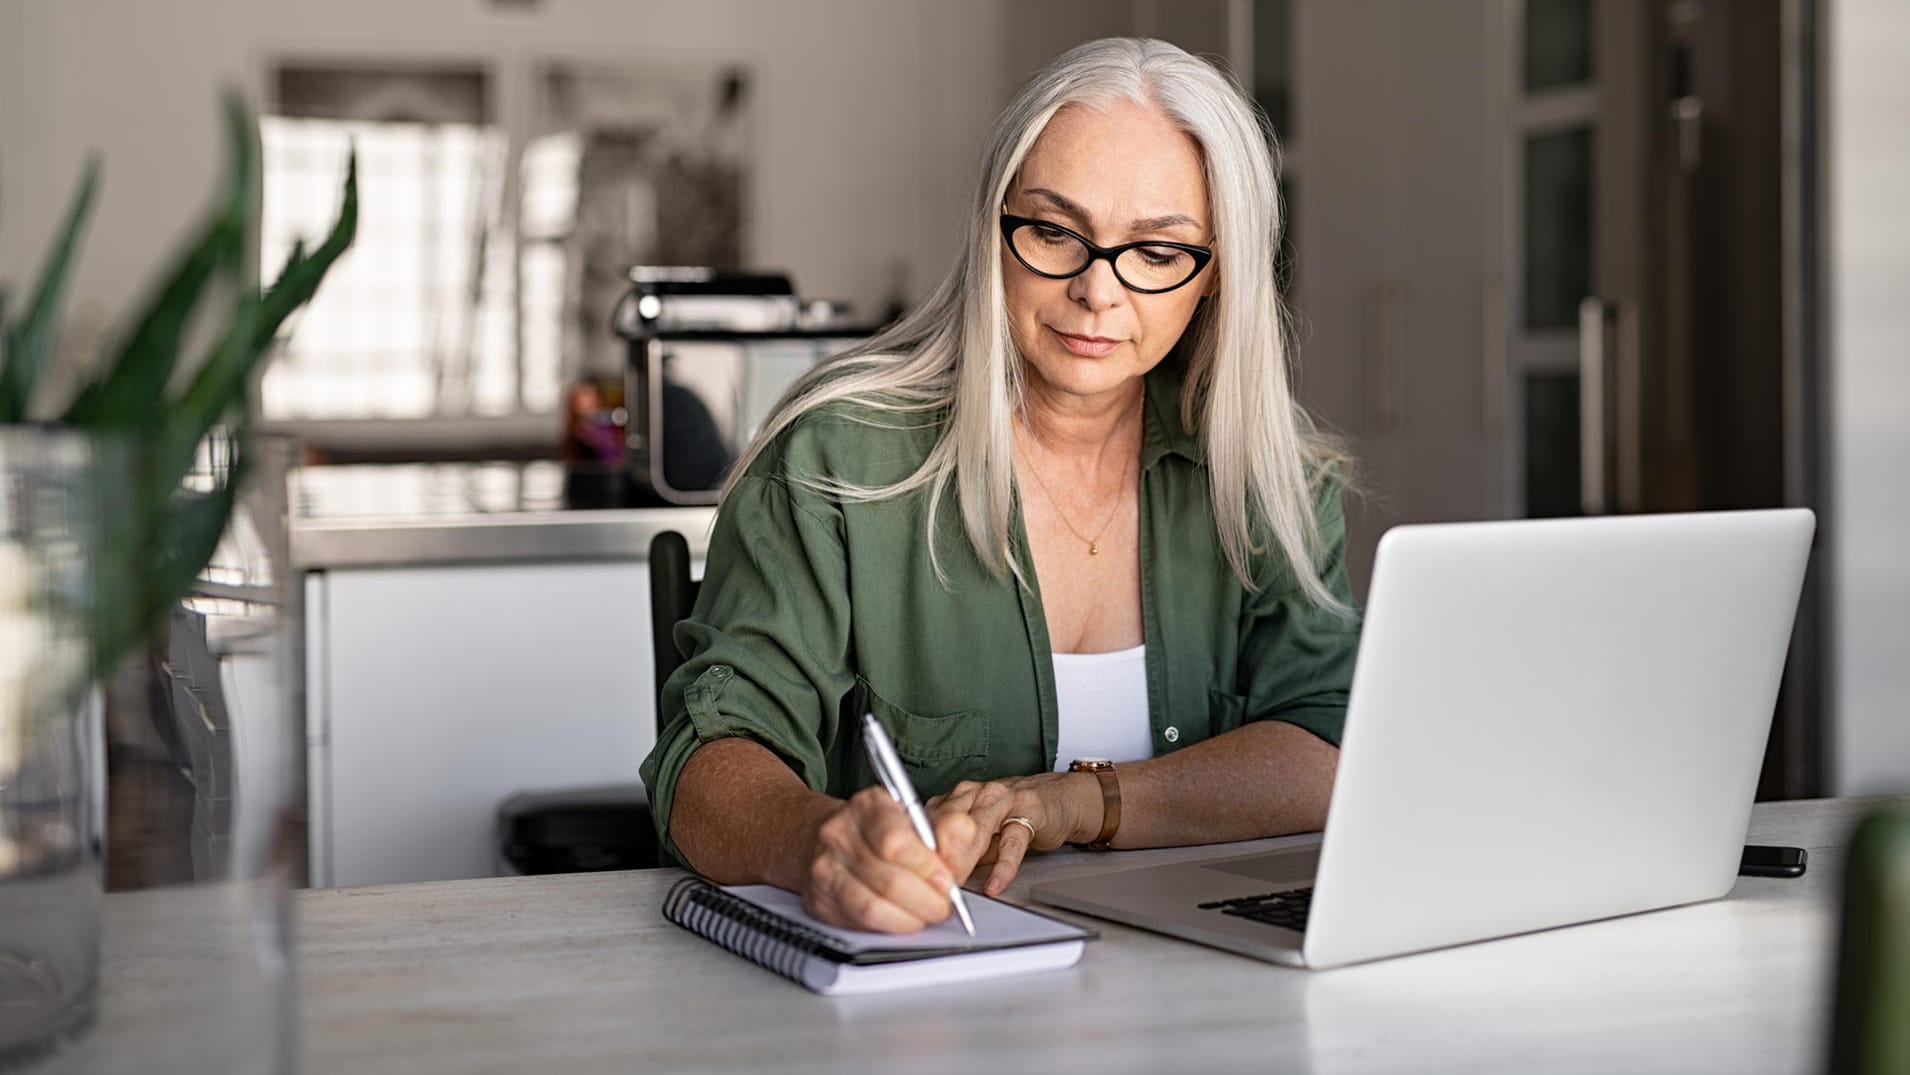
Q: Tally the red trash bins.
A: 0